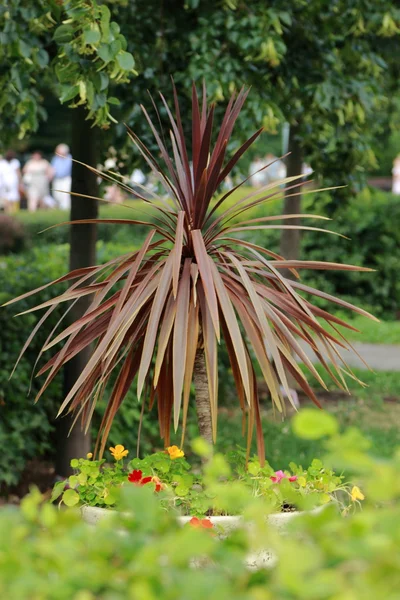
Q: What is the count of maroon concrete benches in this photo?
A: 0